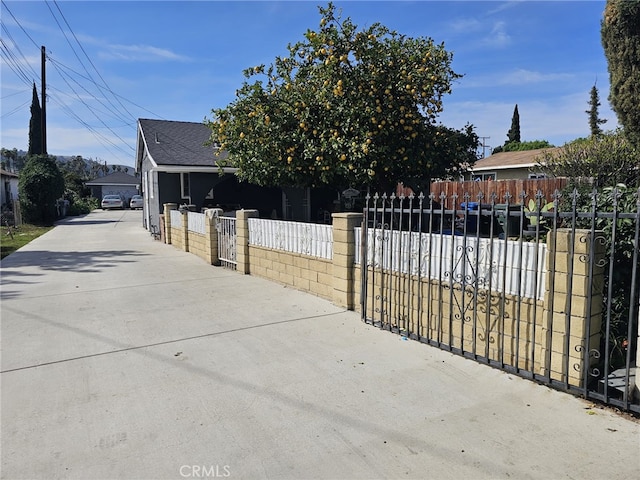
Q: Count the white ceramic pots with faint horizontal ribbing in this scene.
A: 0